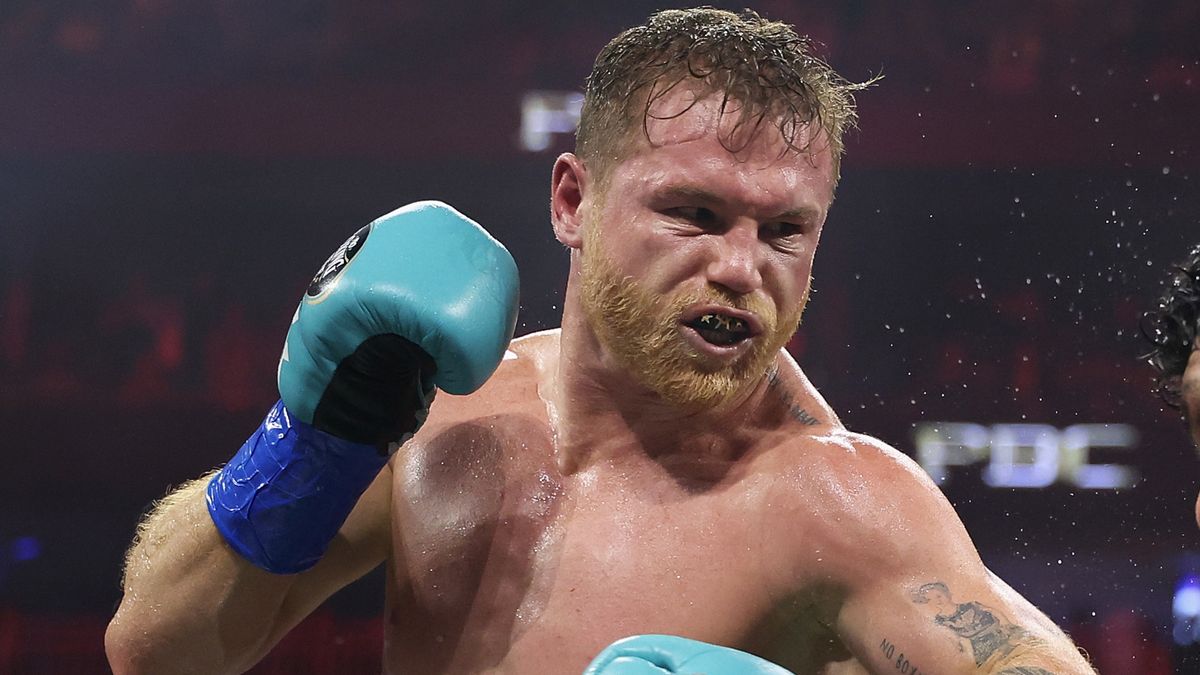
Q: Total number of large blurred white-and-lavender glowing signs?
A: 2